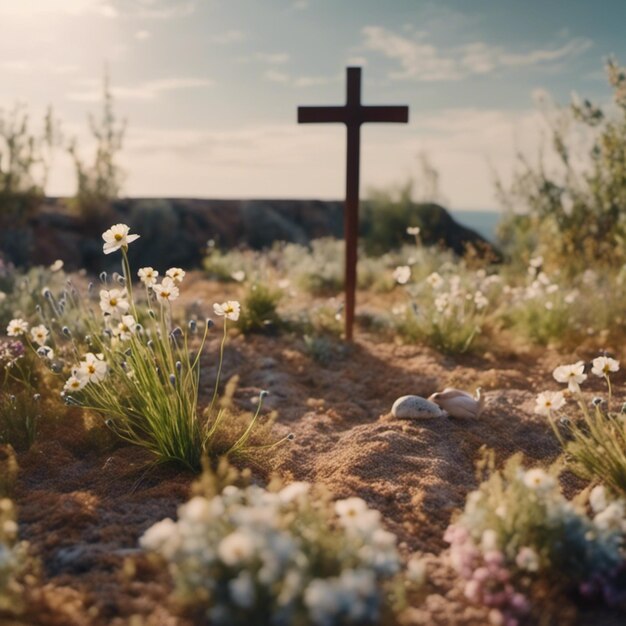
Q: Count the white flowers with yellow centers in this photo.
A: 14